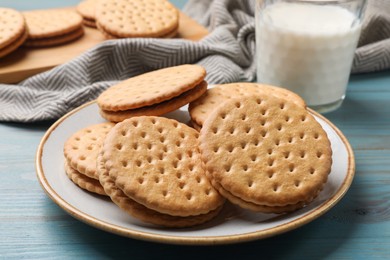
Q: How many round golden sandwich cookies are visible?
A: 9